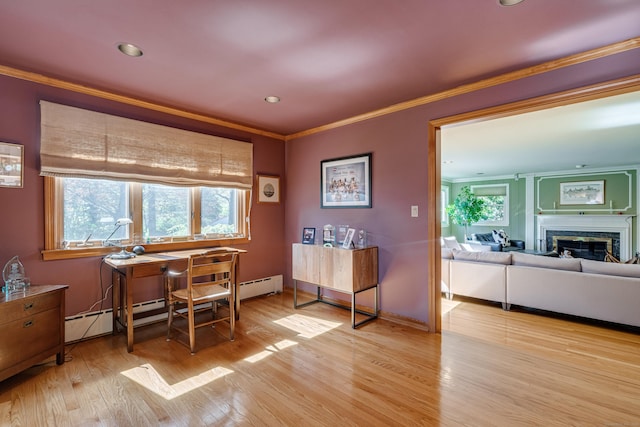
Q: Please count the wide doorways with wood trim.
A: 1